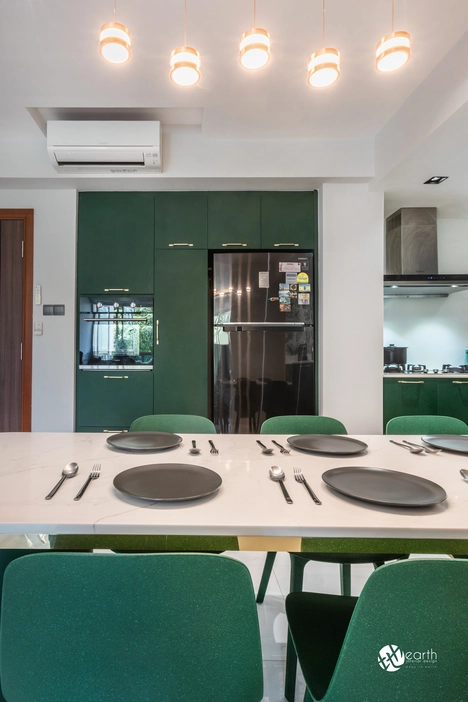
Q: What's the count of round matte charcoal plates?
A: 5